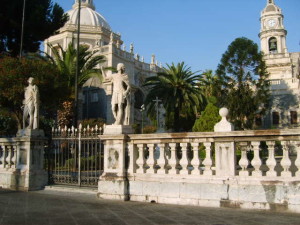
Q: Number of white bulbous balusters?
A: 15